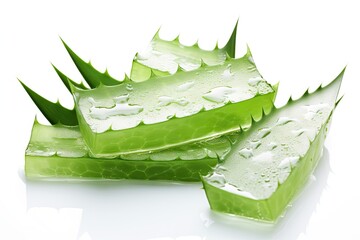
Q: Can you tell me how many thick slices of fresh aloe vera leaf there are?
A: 4